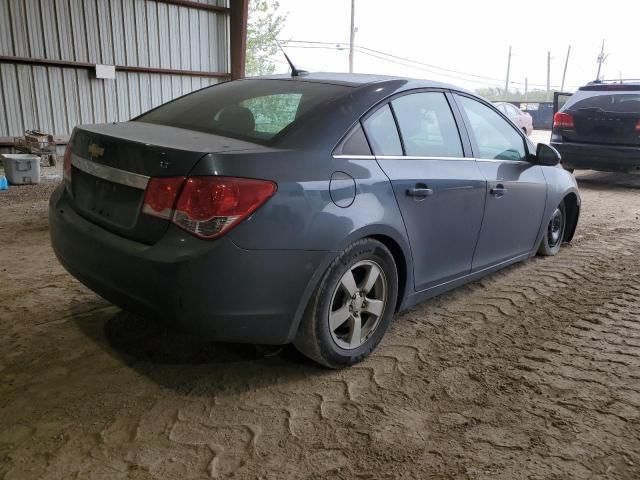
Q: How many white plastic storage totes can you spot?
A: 1